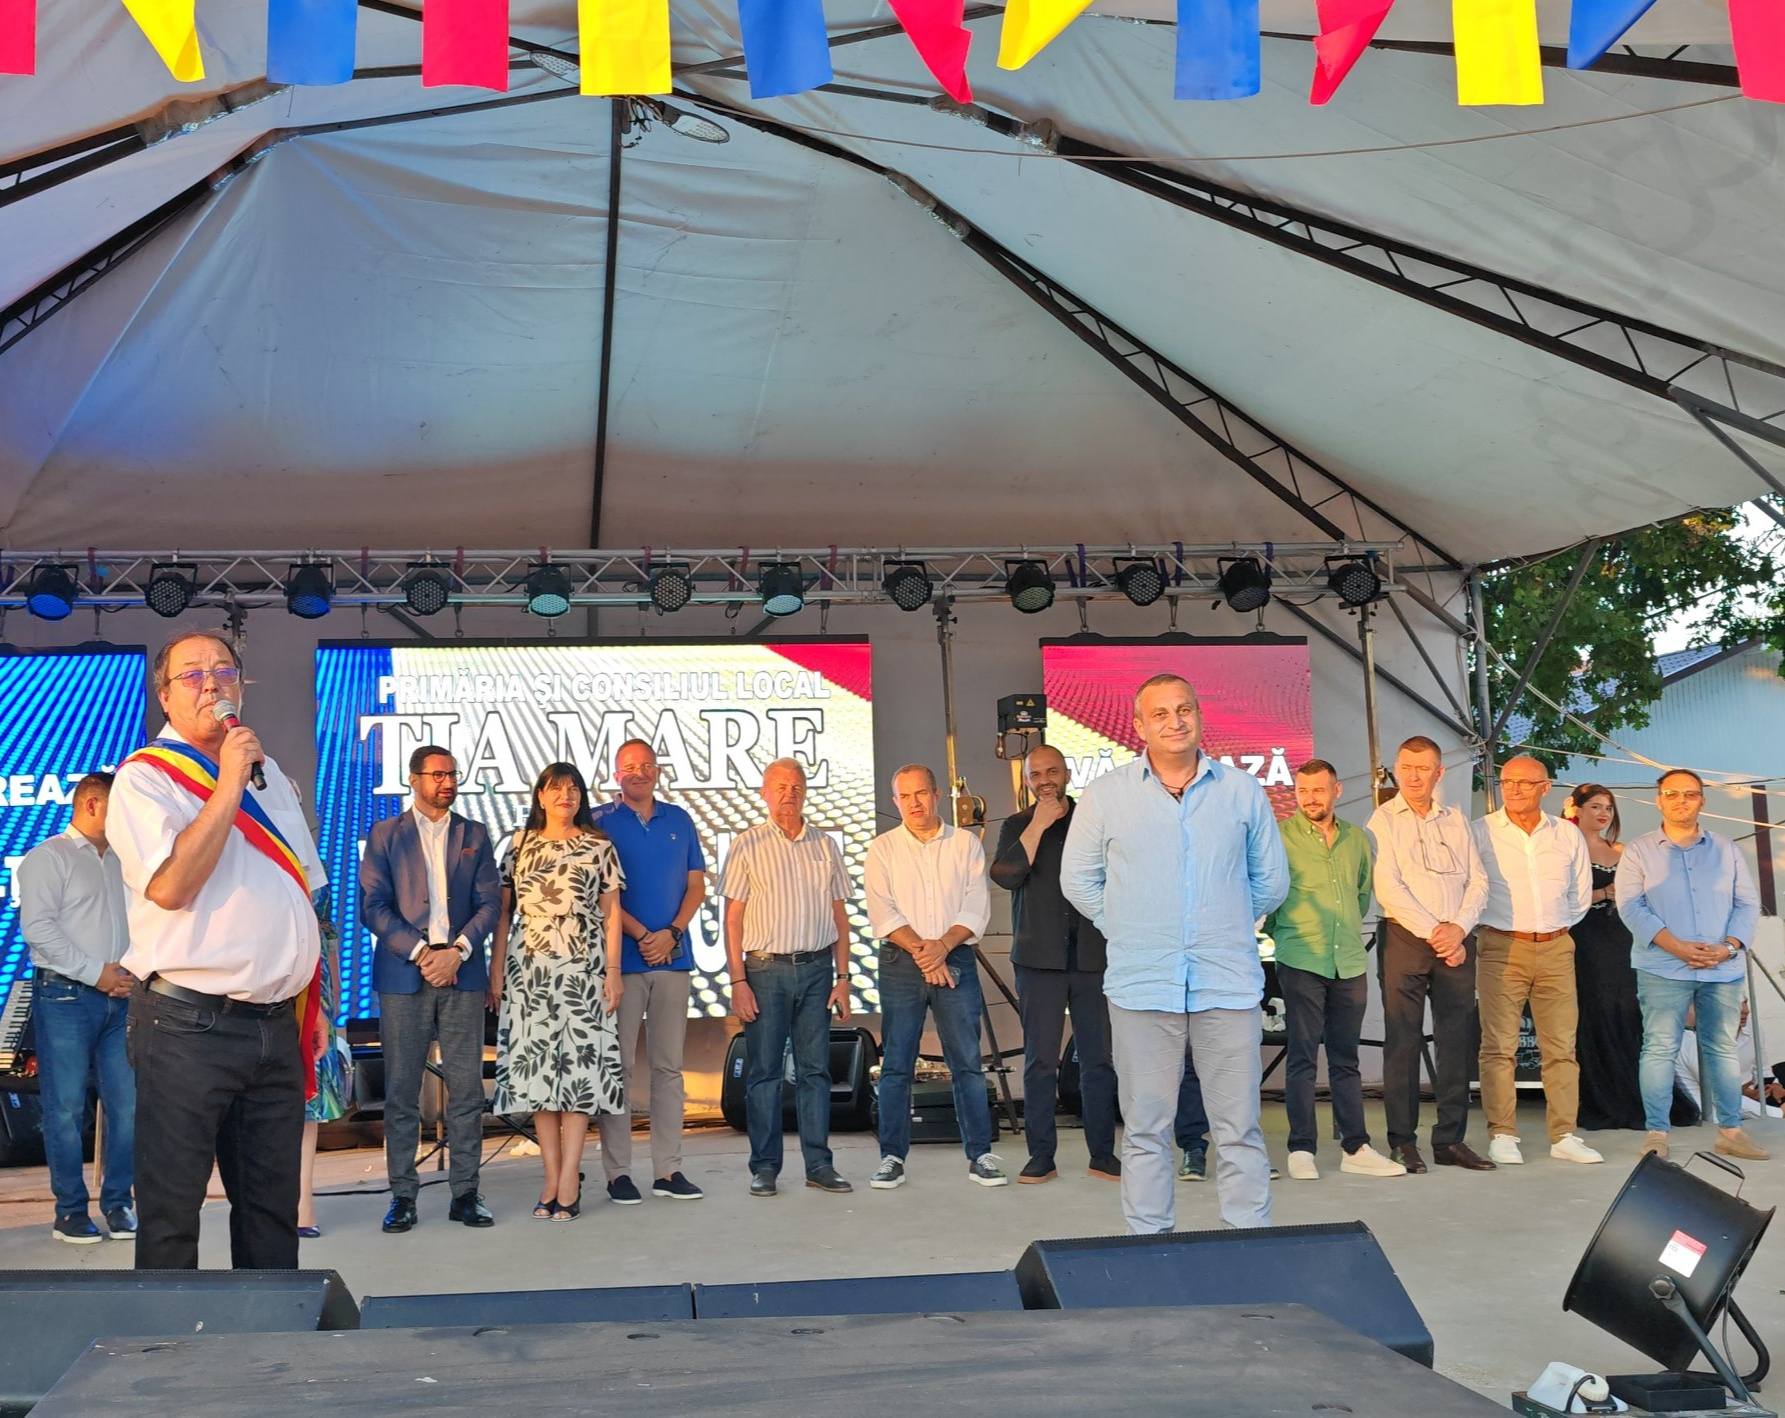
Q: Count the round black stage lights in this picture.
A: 12